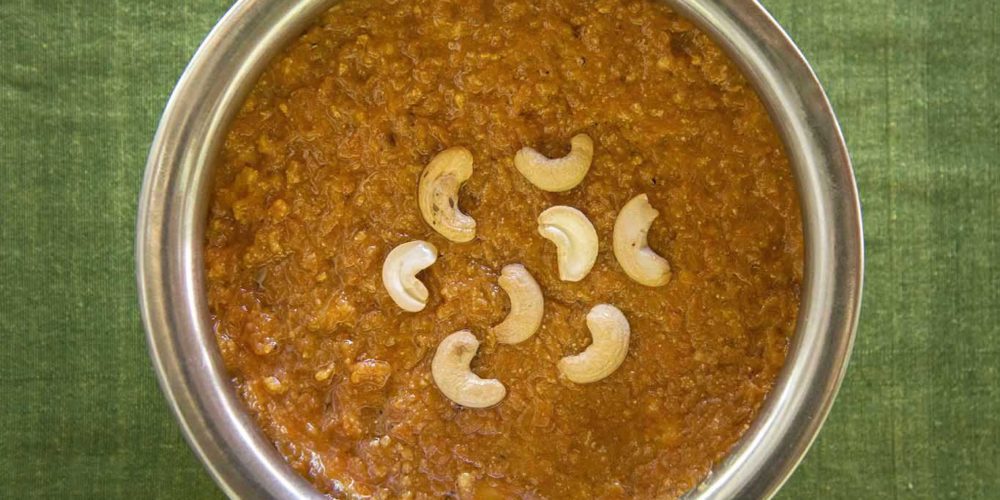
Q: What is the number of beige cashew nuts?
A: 8